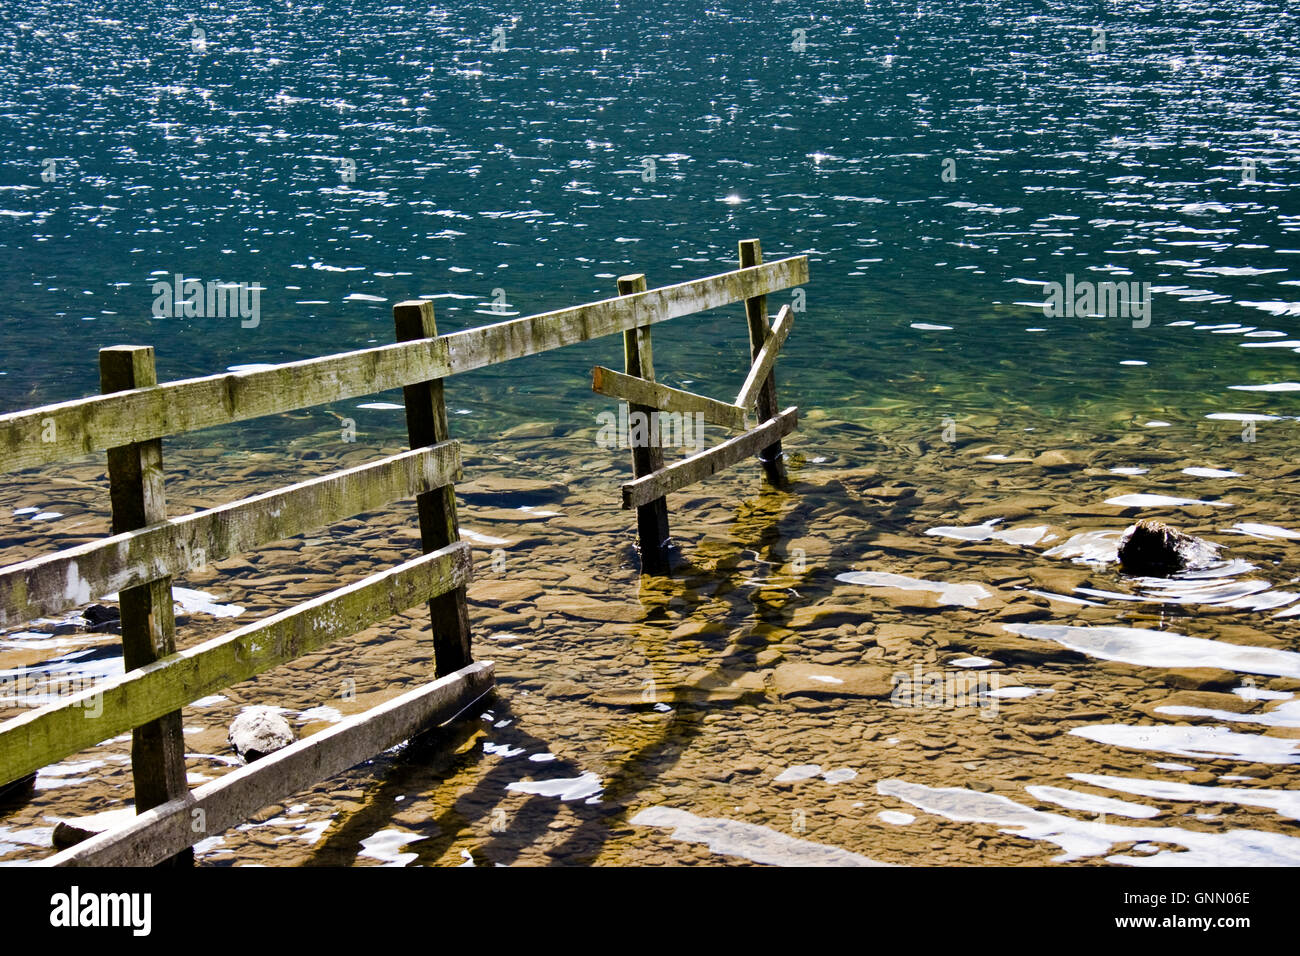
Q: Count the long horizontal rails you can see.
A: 4